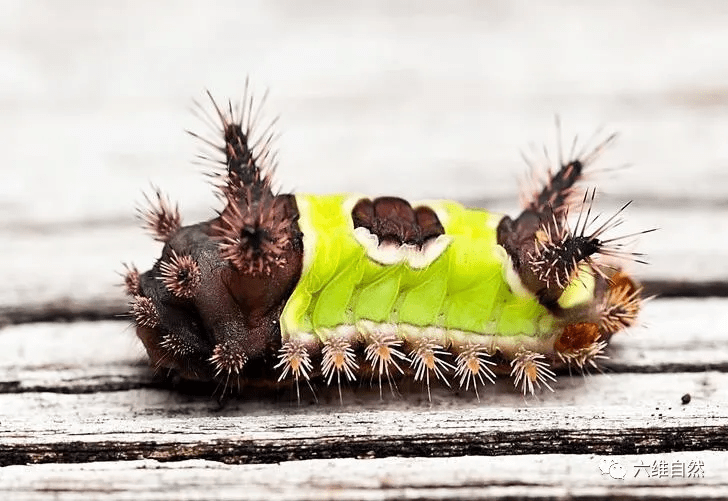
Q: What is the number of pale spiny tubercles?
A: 6